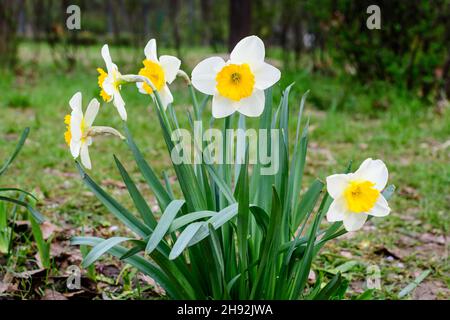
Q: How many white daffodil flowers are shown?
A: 5